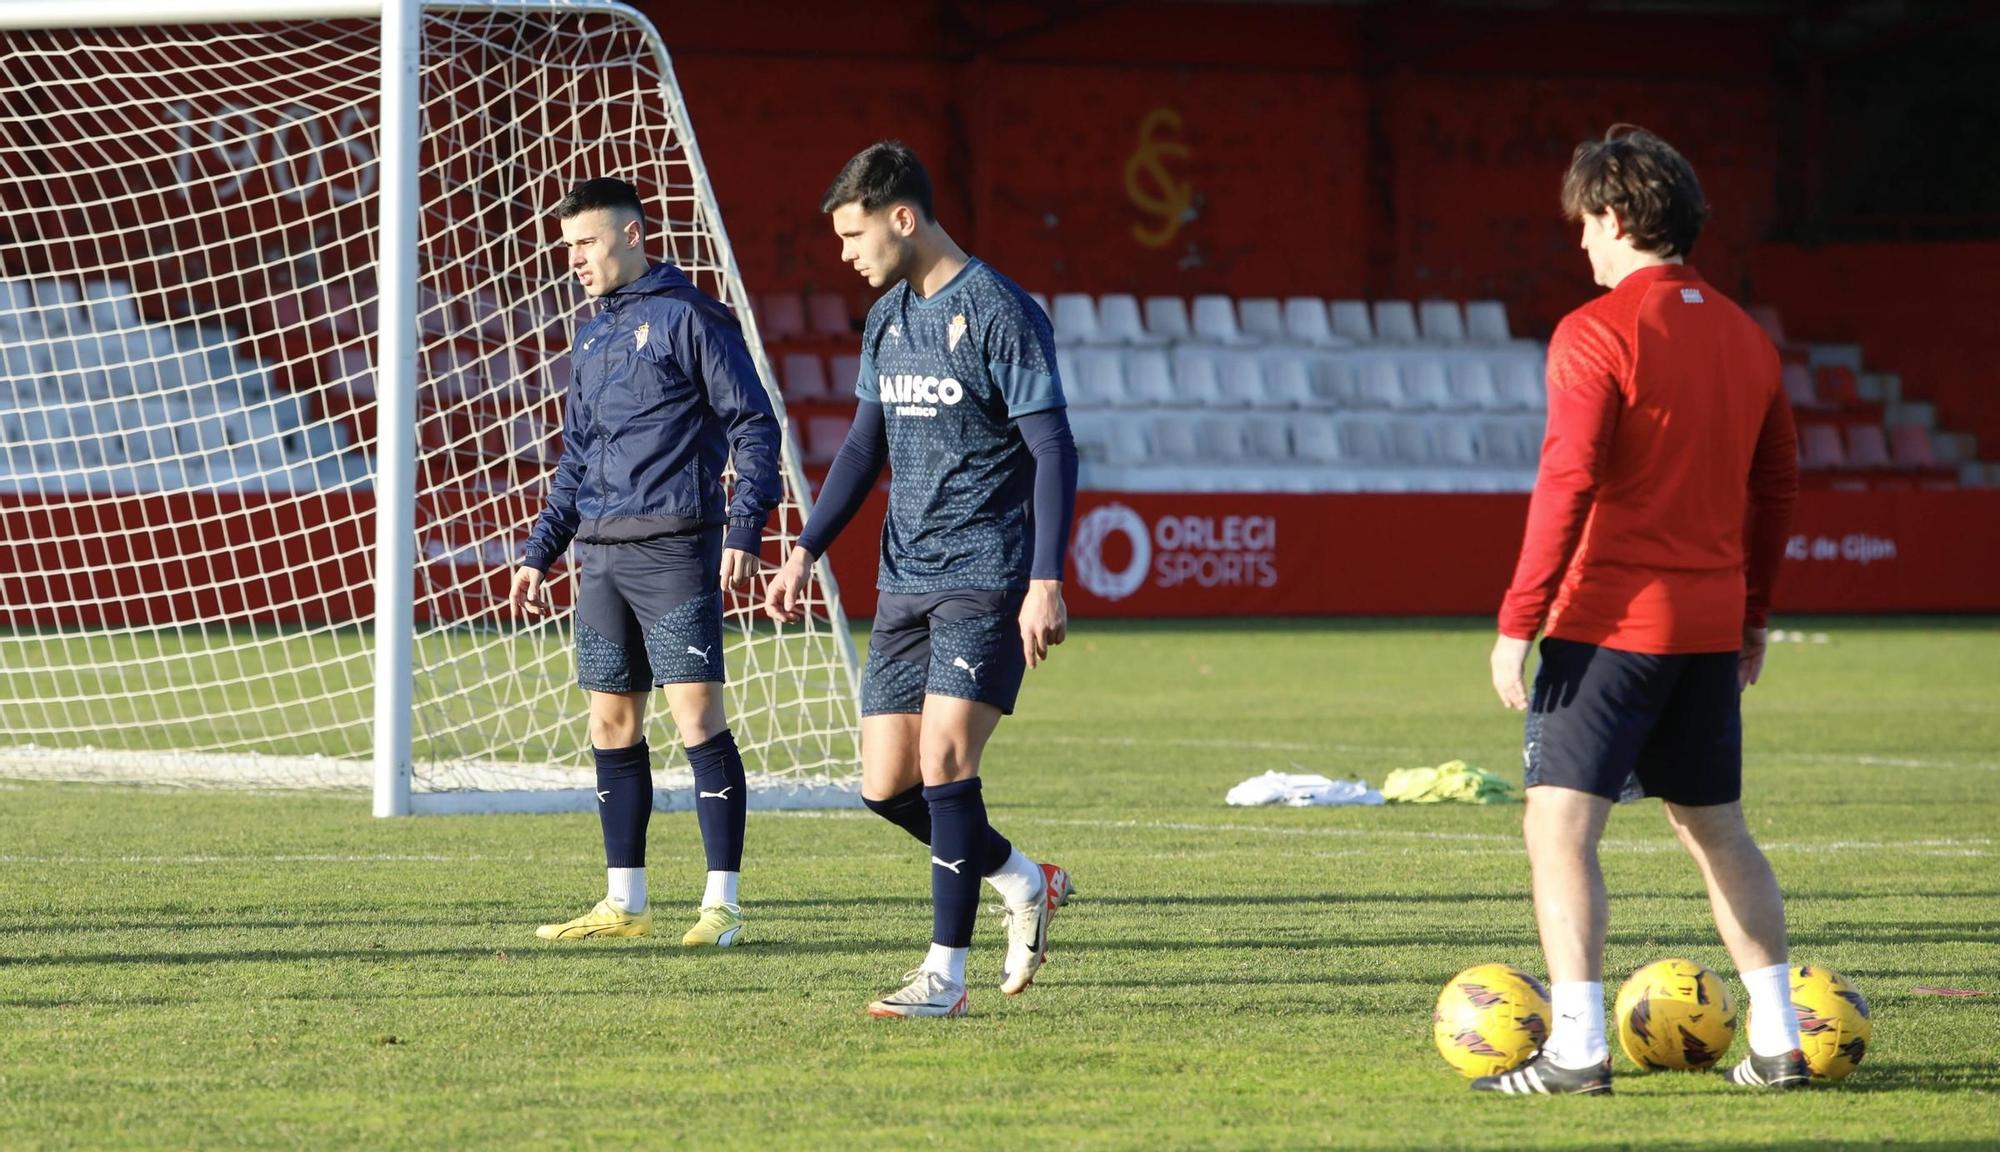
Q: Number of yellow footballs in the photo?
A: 3